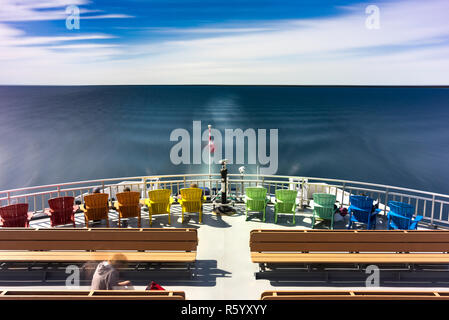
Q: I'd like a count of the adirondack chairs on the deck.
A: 11